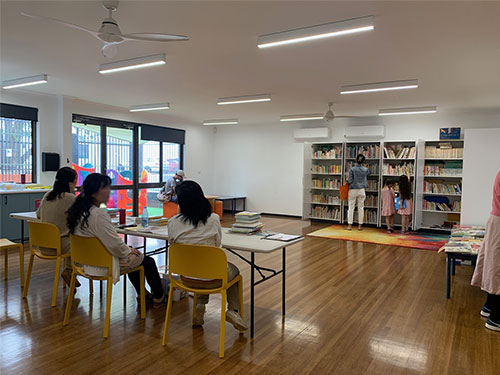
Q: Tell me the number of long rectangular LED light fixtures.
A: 9